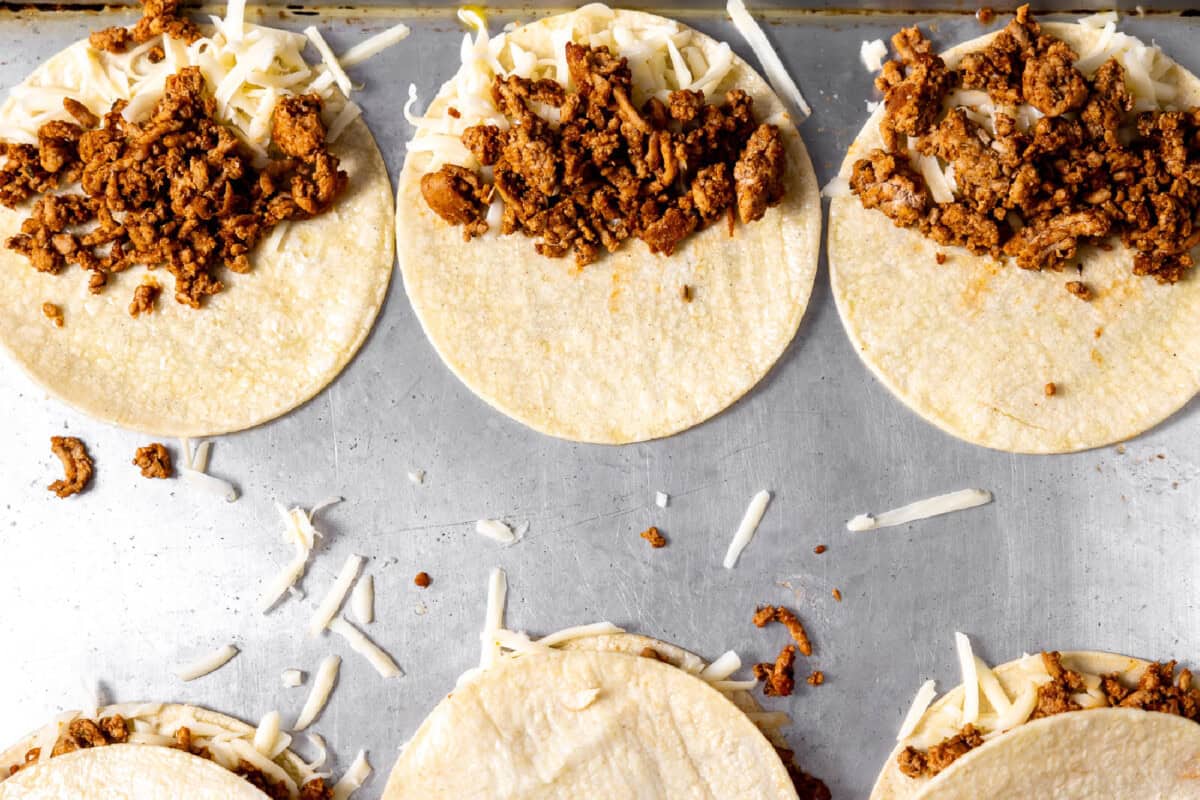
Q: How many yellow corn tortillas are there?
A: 6